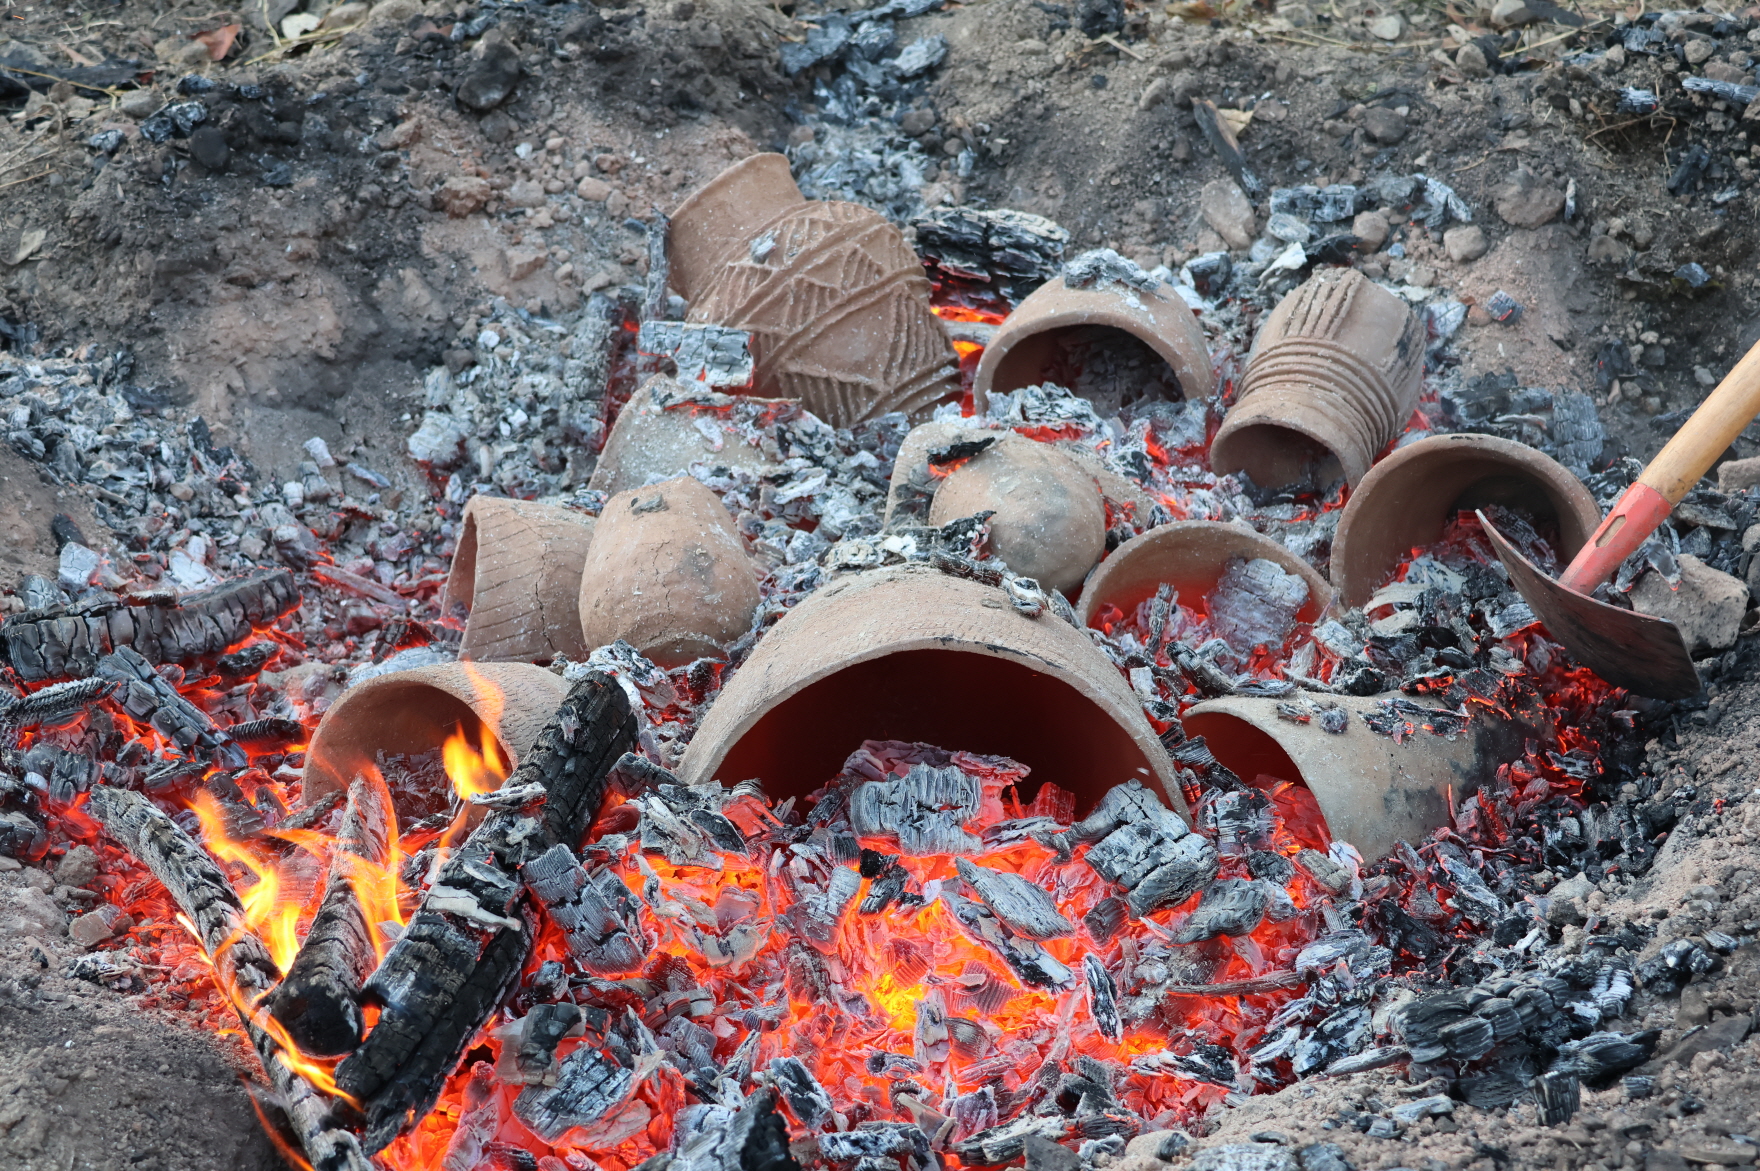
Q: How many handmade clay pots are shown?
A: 13